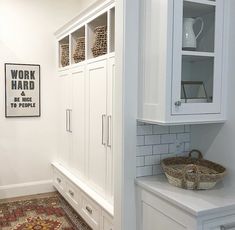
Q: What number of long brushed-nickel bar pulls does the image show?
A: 4